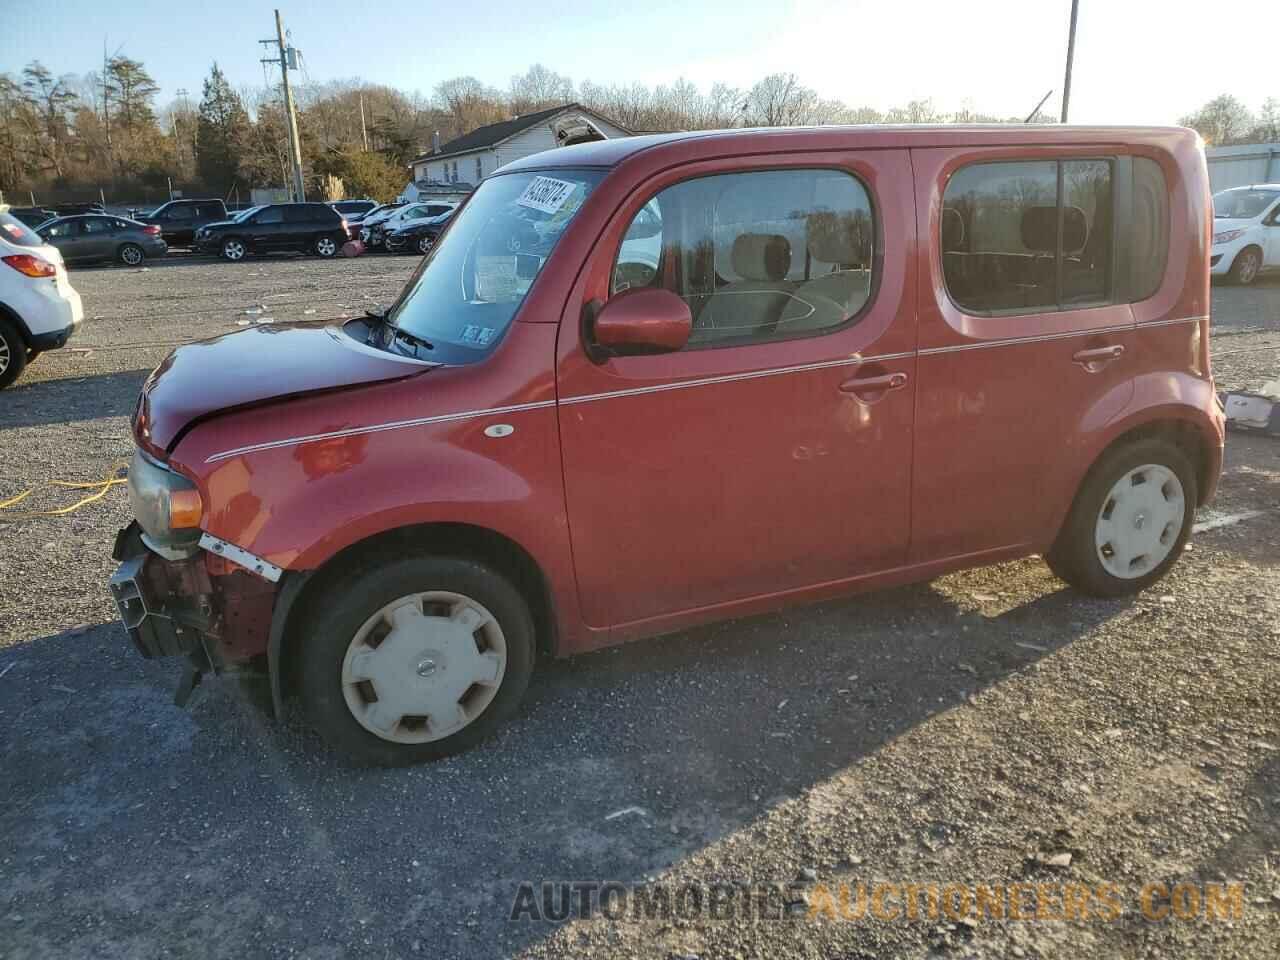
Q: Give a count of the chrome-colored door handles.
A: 0